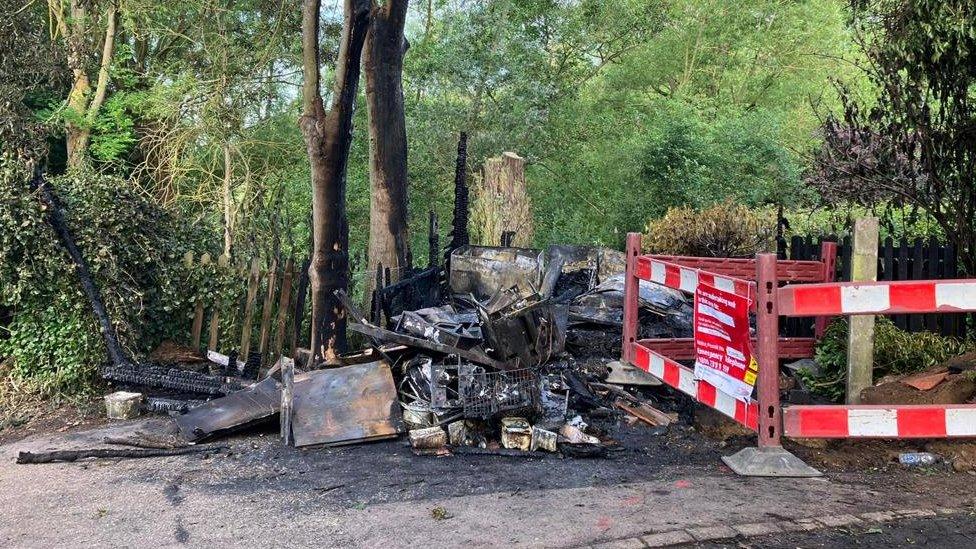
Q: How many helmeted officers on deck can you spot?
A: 0